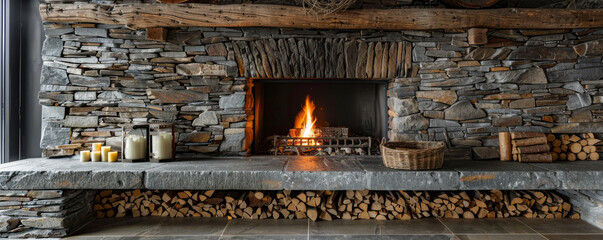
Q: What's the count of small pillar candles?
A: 5